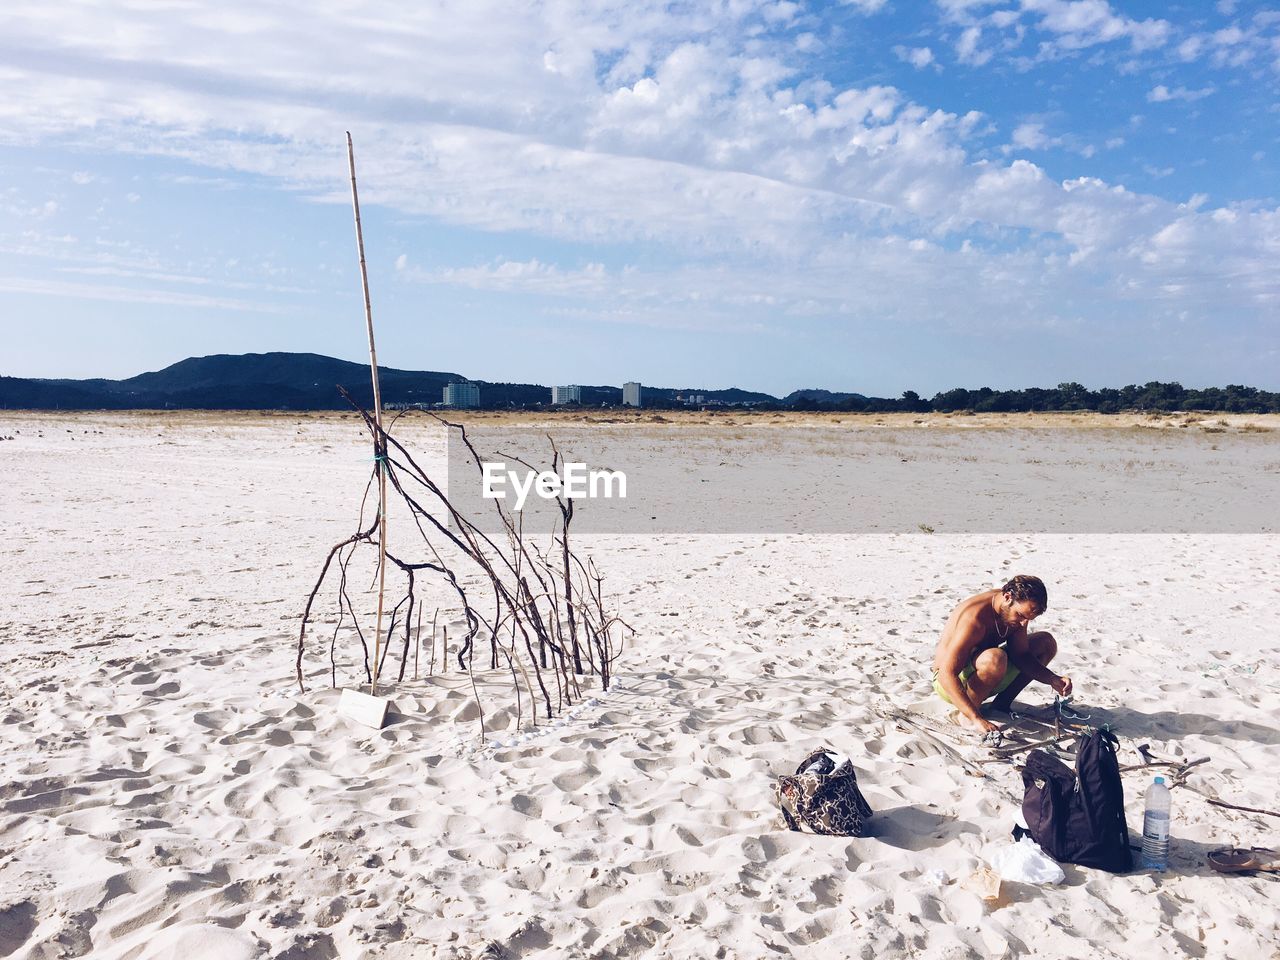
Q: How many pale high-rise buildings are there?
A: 3